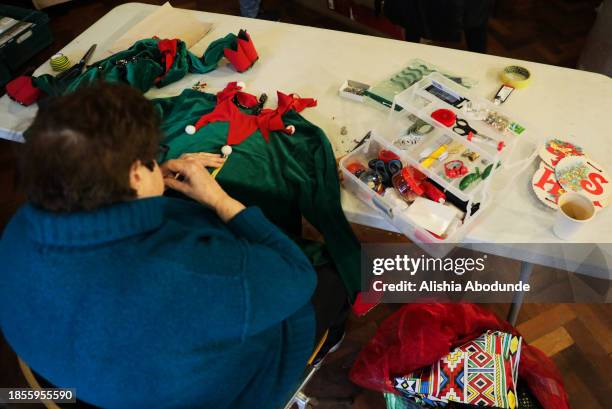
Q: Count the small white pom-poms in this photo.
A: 4